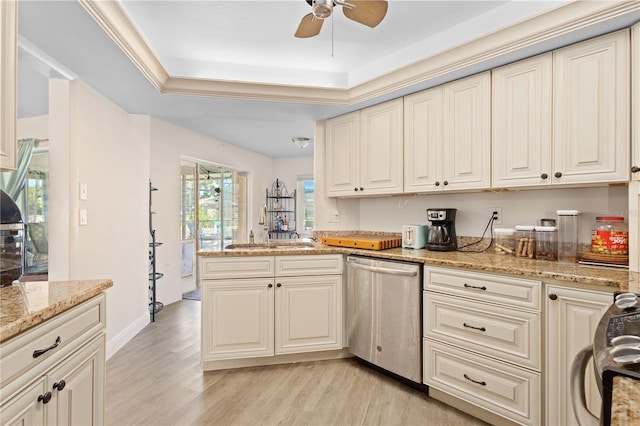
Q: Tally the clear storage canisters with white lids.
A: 4